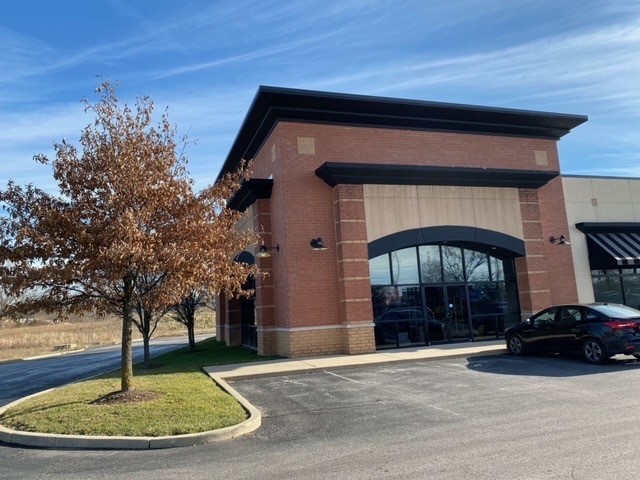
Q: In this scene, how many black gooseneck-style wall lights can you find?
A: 3